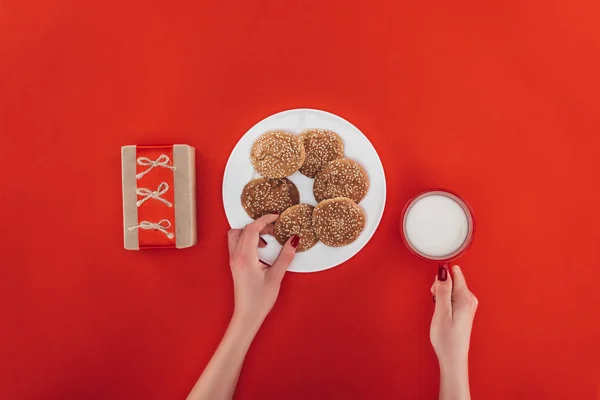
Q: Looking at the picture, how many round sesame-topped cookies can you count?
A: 6